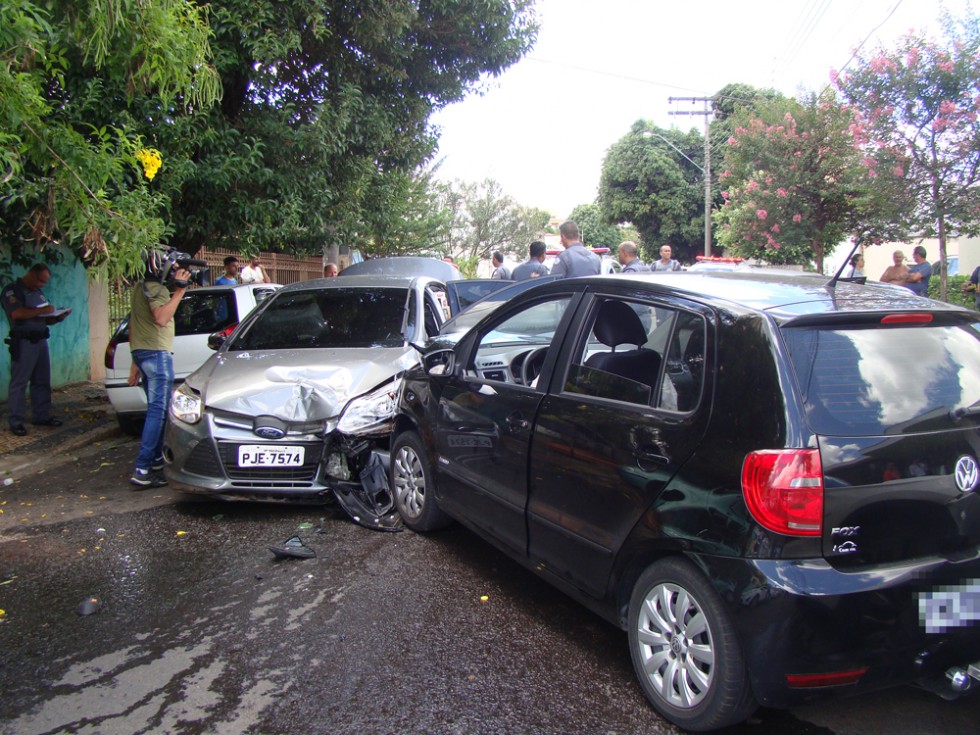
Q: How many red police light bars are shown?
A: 2